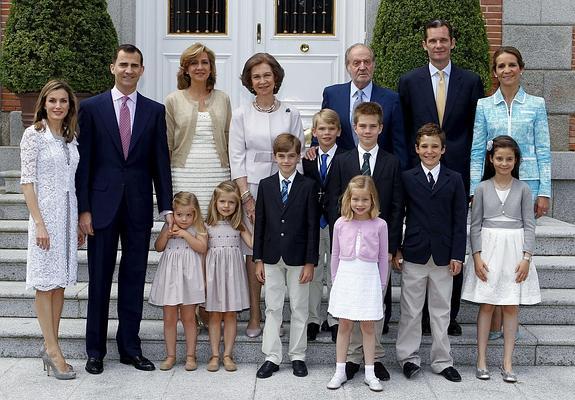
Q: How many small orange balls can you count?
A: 0